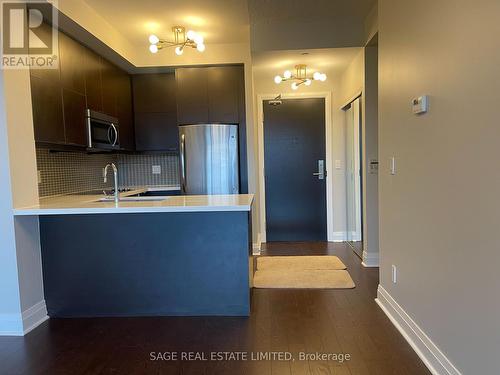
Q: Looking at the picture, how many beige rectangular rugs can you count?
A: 2